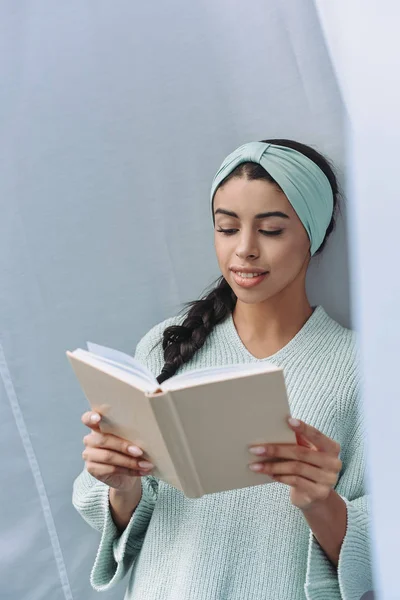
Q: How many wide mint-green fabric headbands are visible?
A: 1